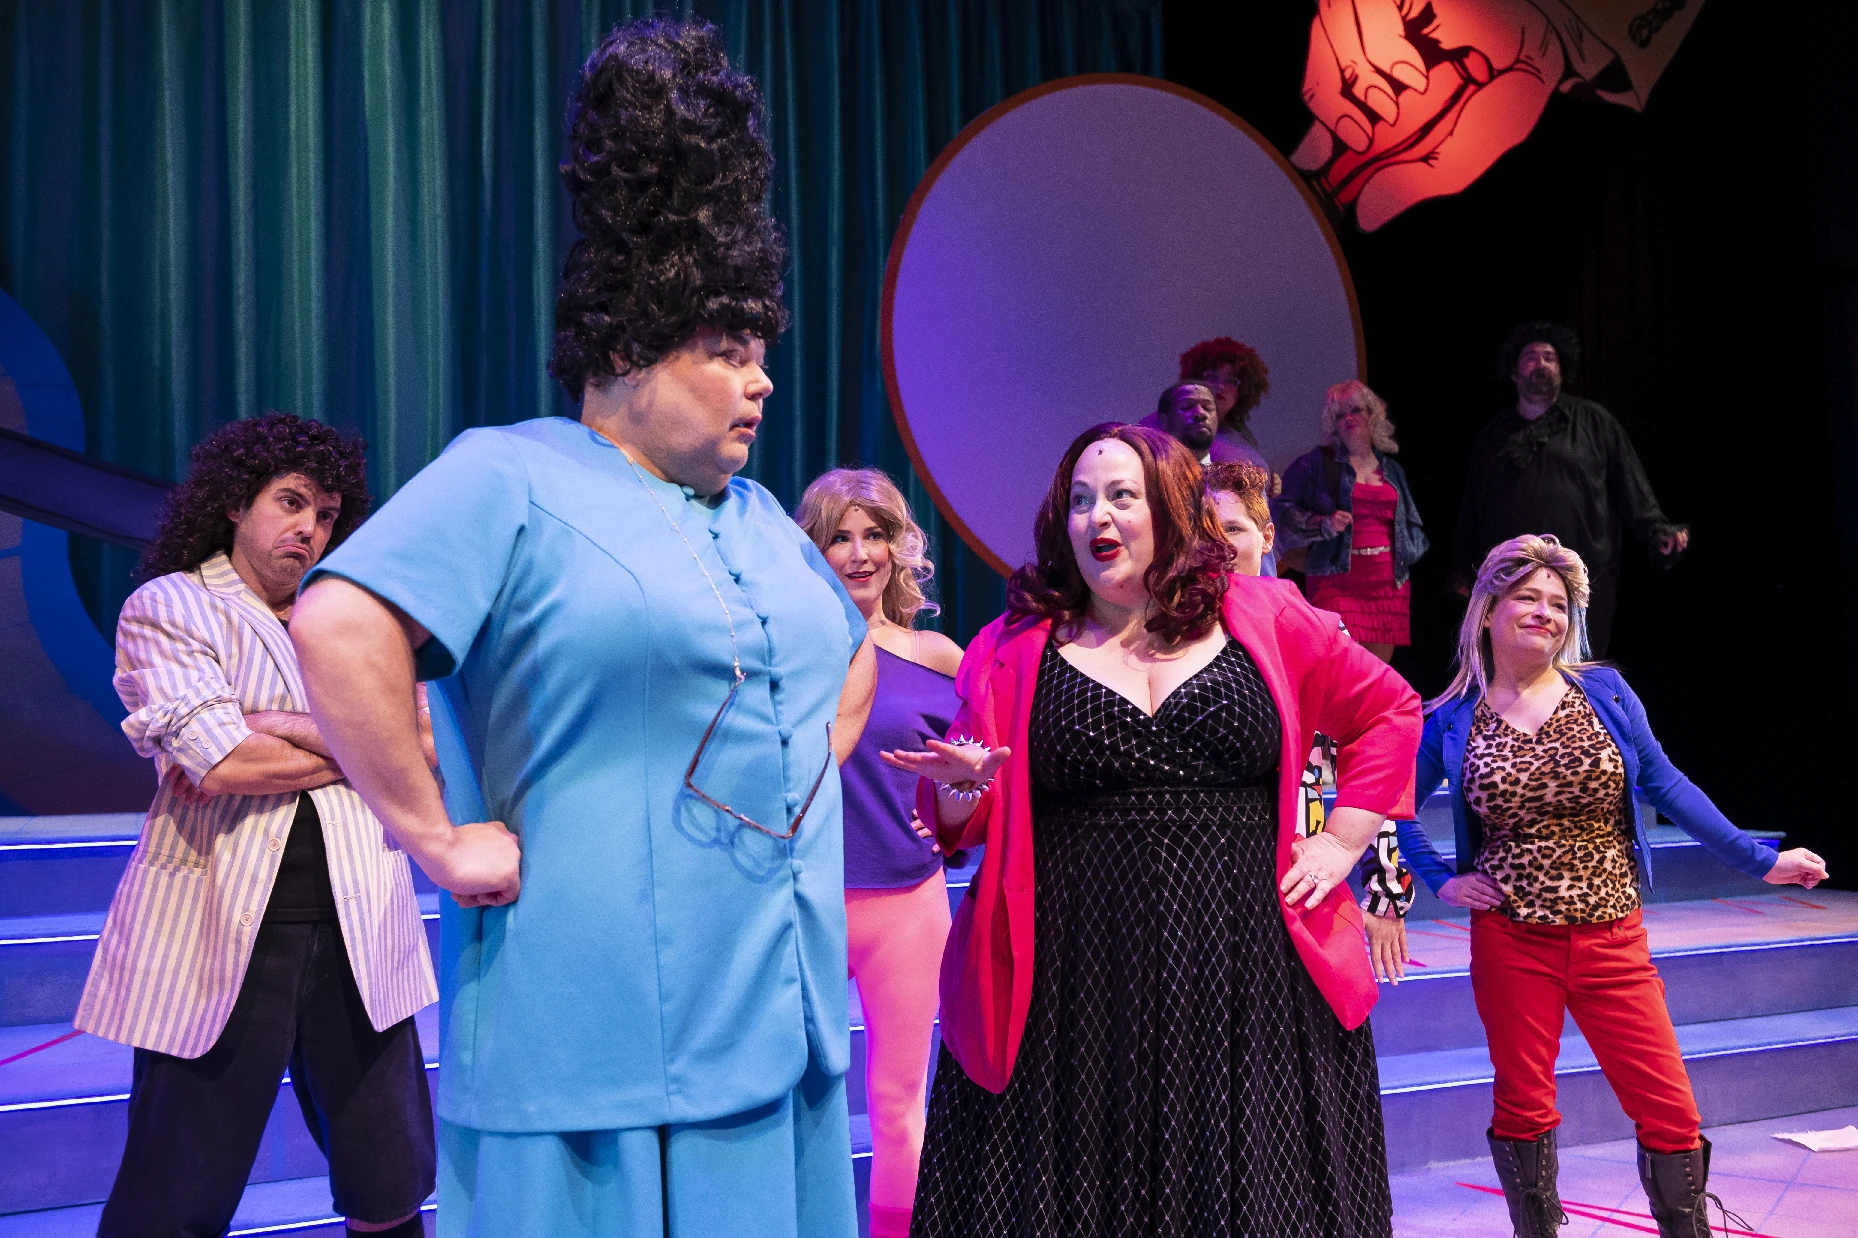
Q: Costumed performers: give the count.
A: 10